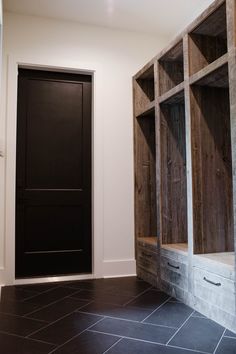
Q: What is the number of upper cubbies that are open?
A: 3